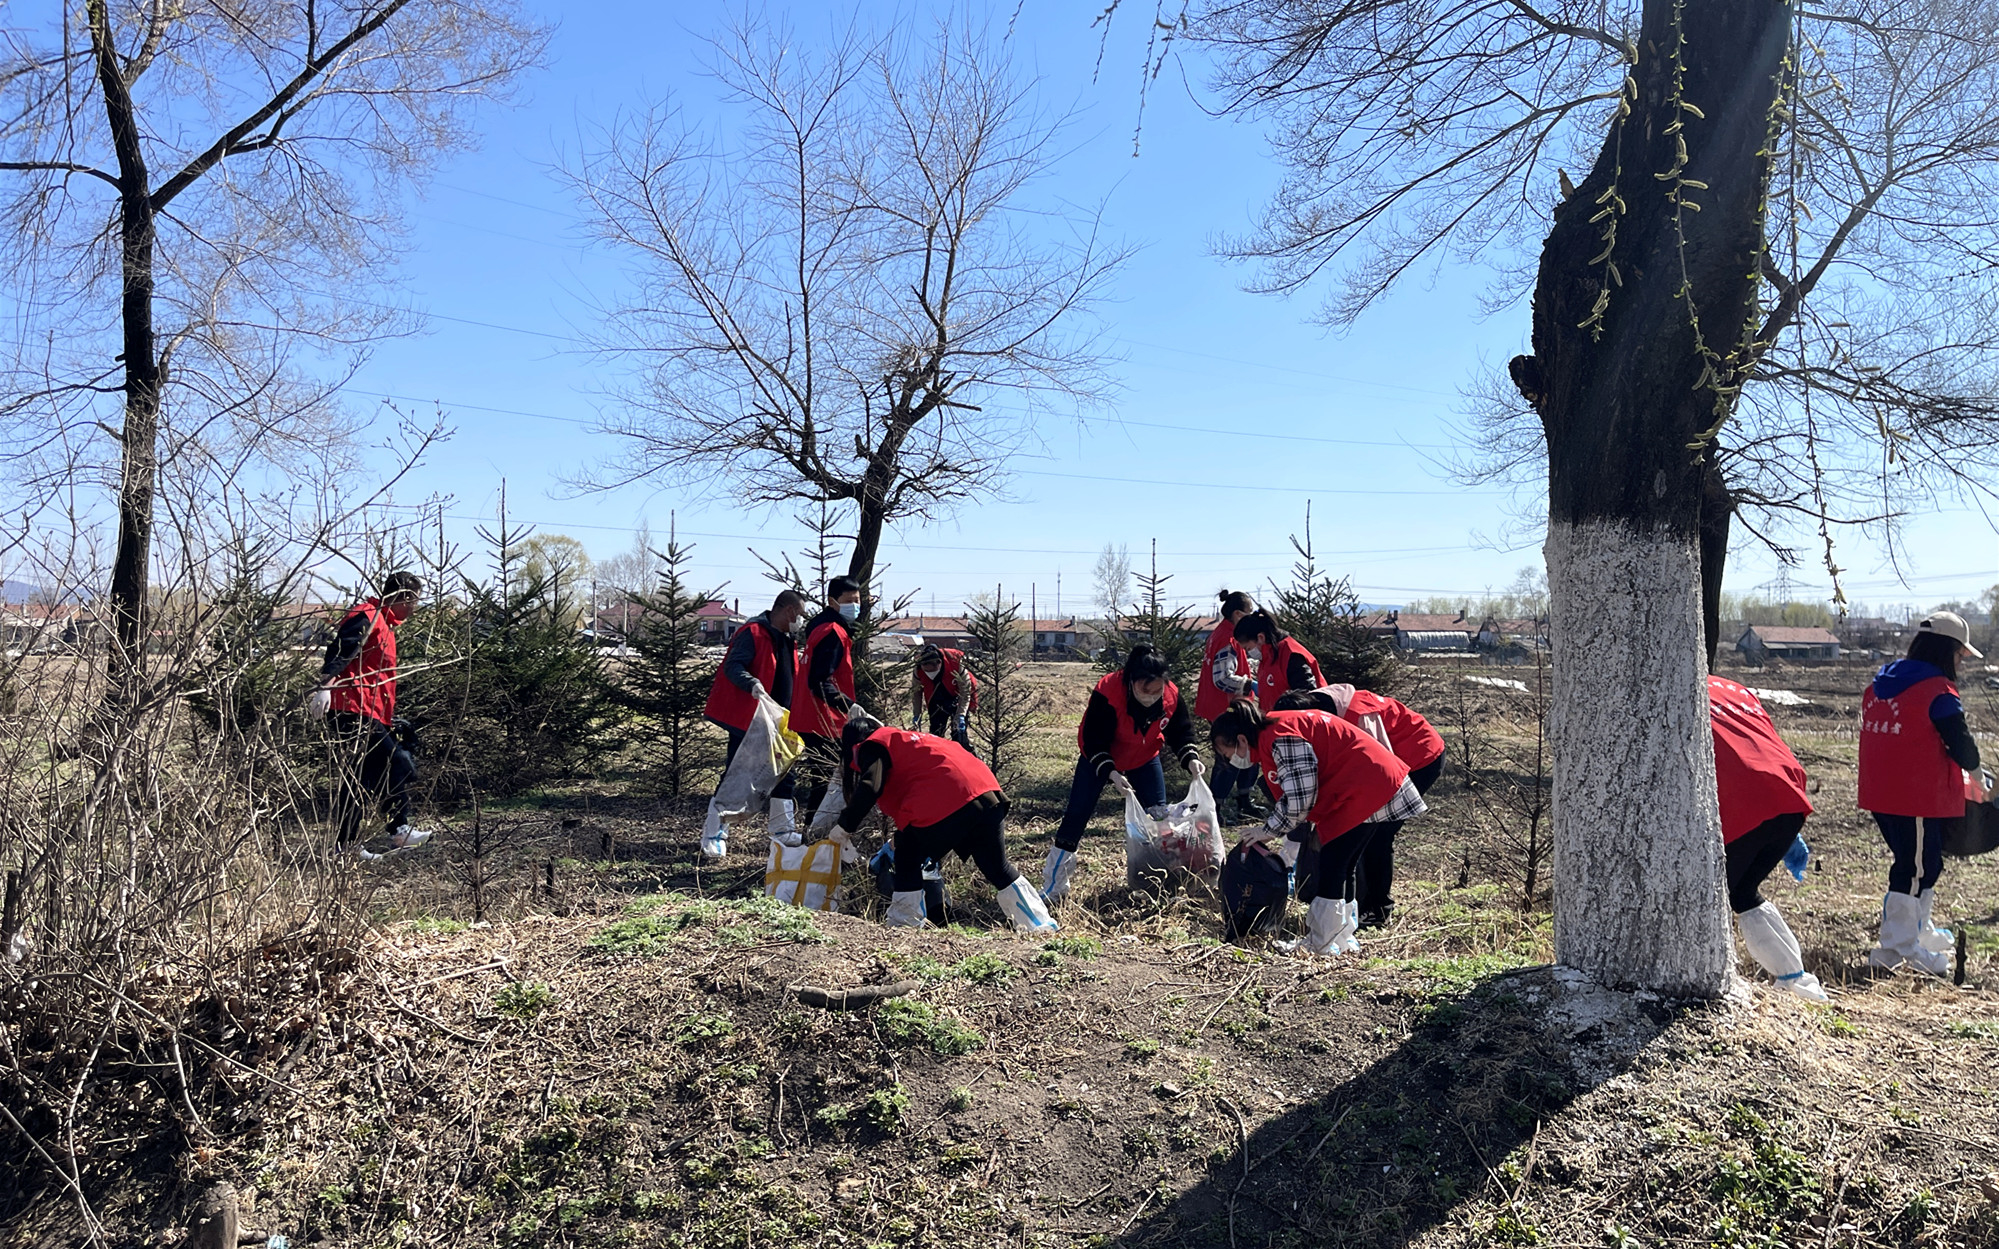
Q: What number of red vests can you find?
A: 12